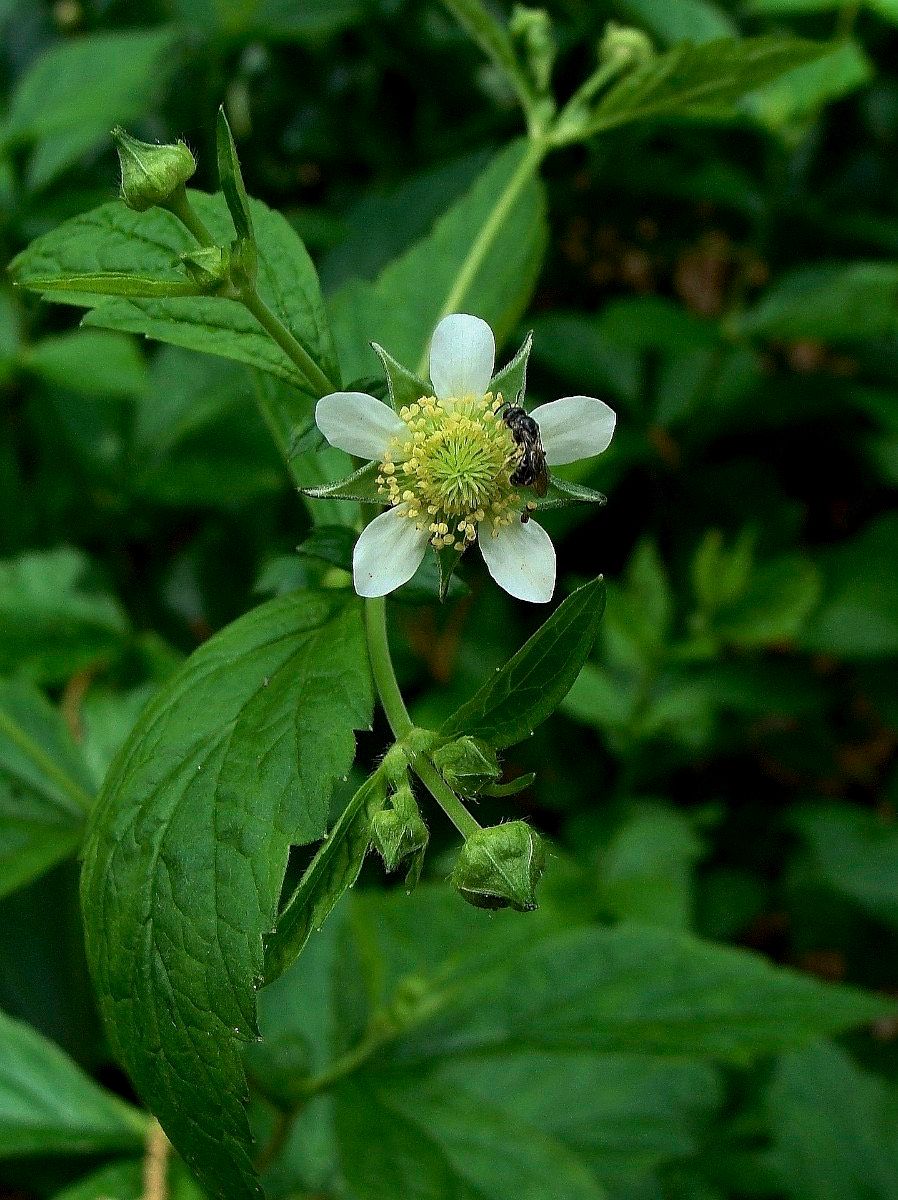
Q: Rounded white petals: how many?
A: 5